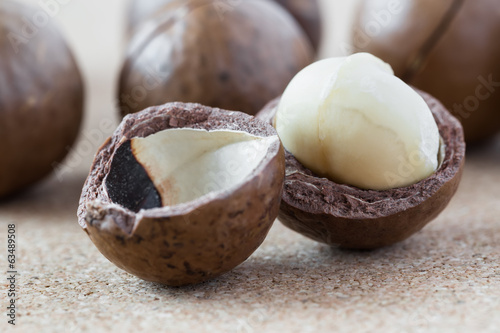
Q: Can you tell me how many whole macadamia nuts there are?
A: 4